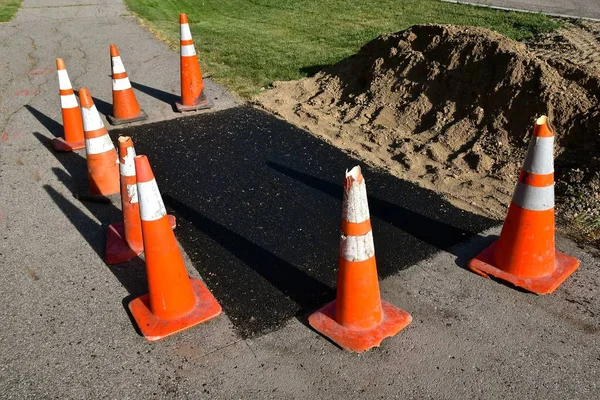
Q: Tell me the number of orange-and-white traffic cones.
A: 8